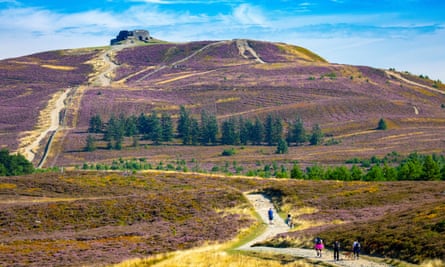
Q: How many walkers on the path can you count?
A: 5